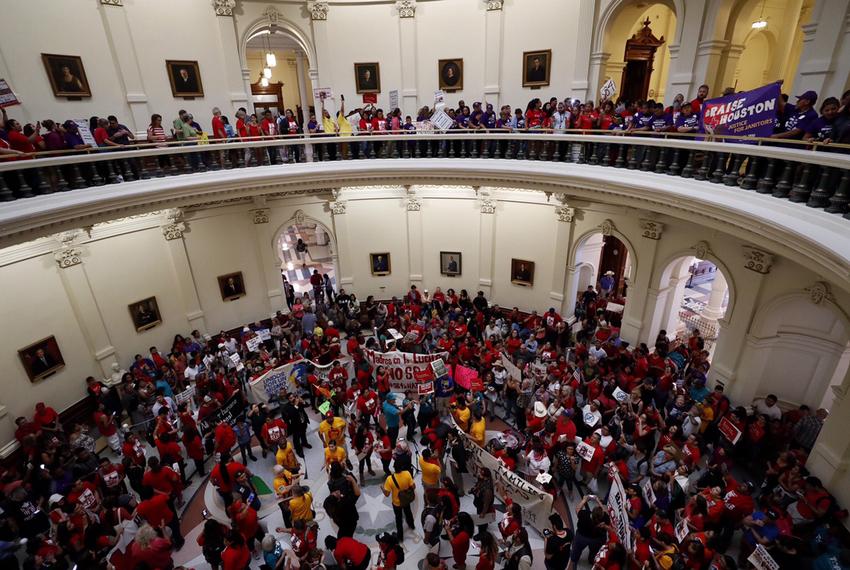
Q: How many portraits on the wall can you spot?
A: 11